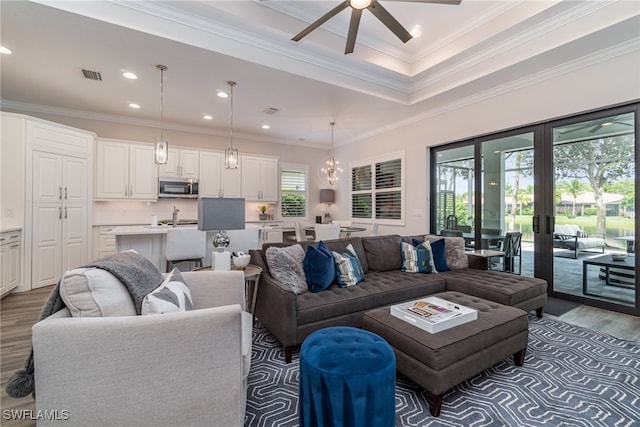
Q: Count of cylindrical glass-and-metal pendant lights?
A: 2